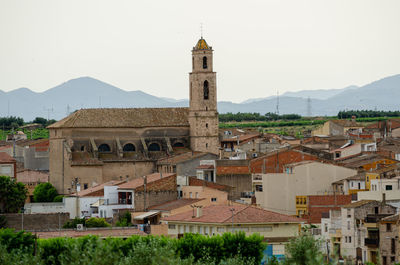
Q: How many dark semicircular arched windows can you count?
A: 4